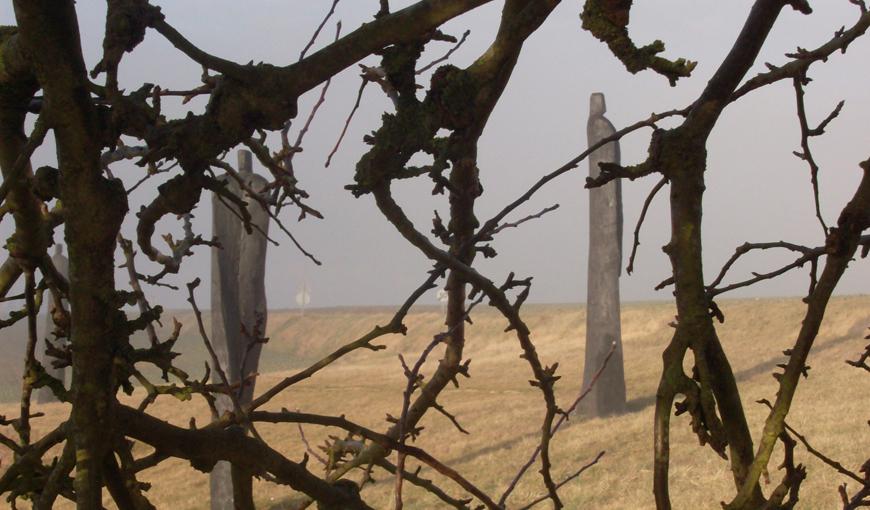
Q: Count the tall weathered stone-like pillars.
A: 3